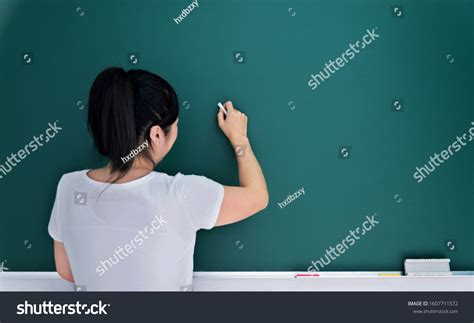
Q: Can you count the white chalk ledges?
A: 1